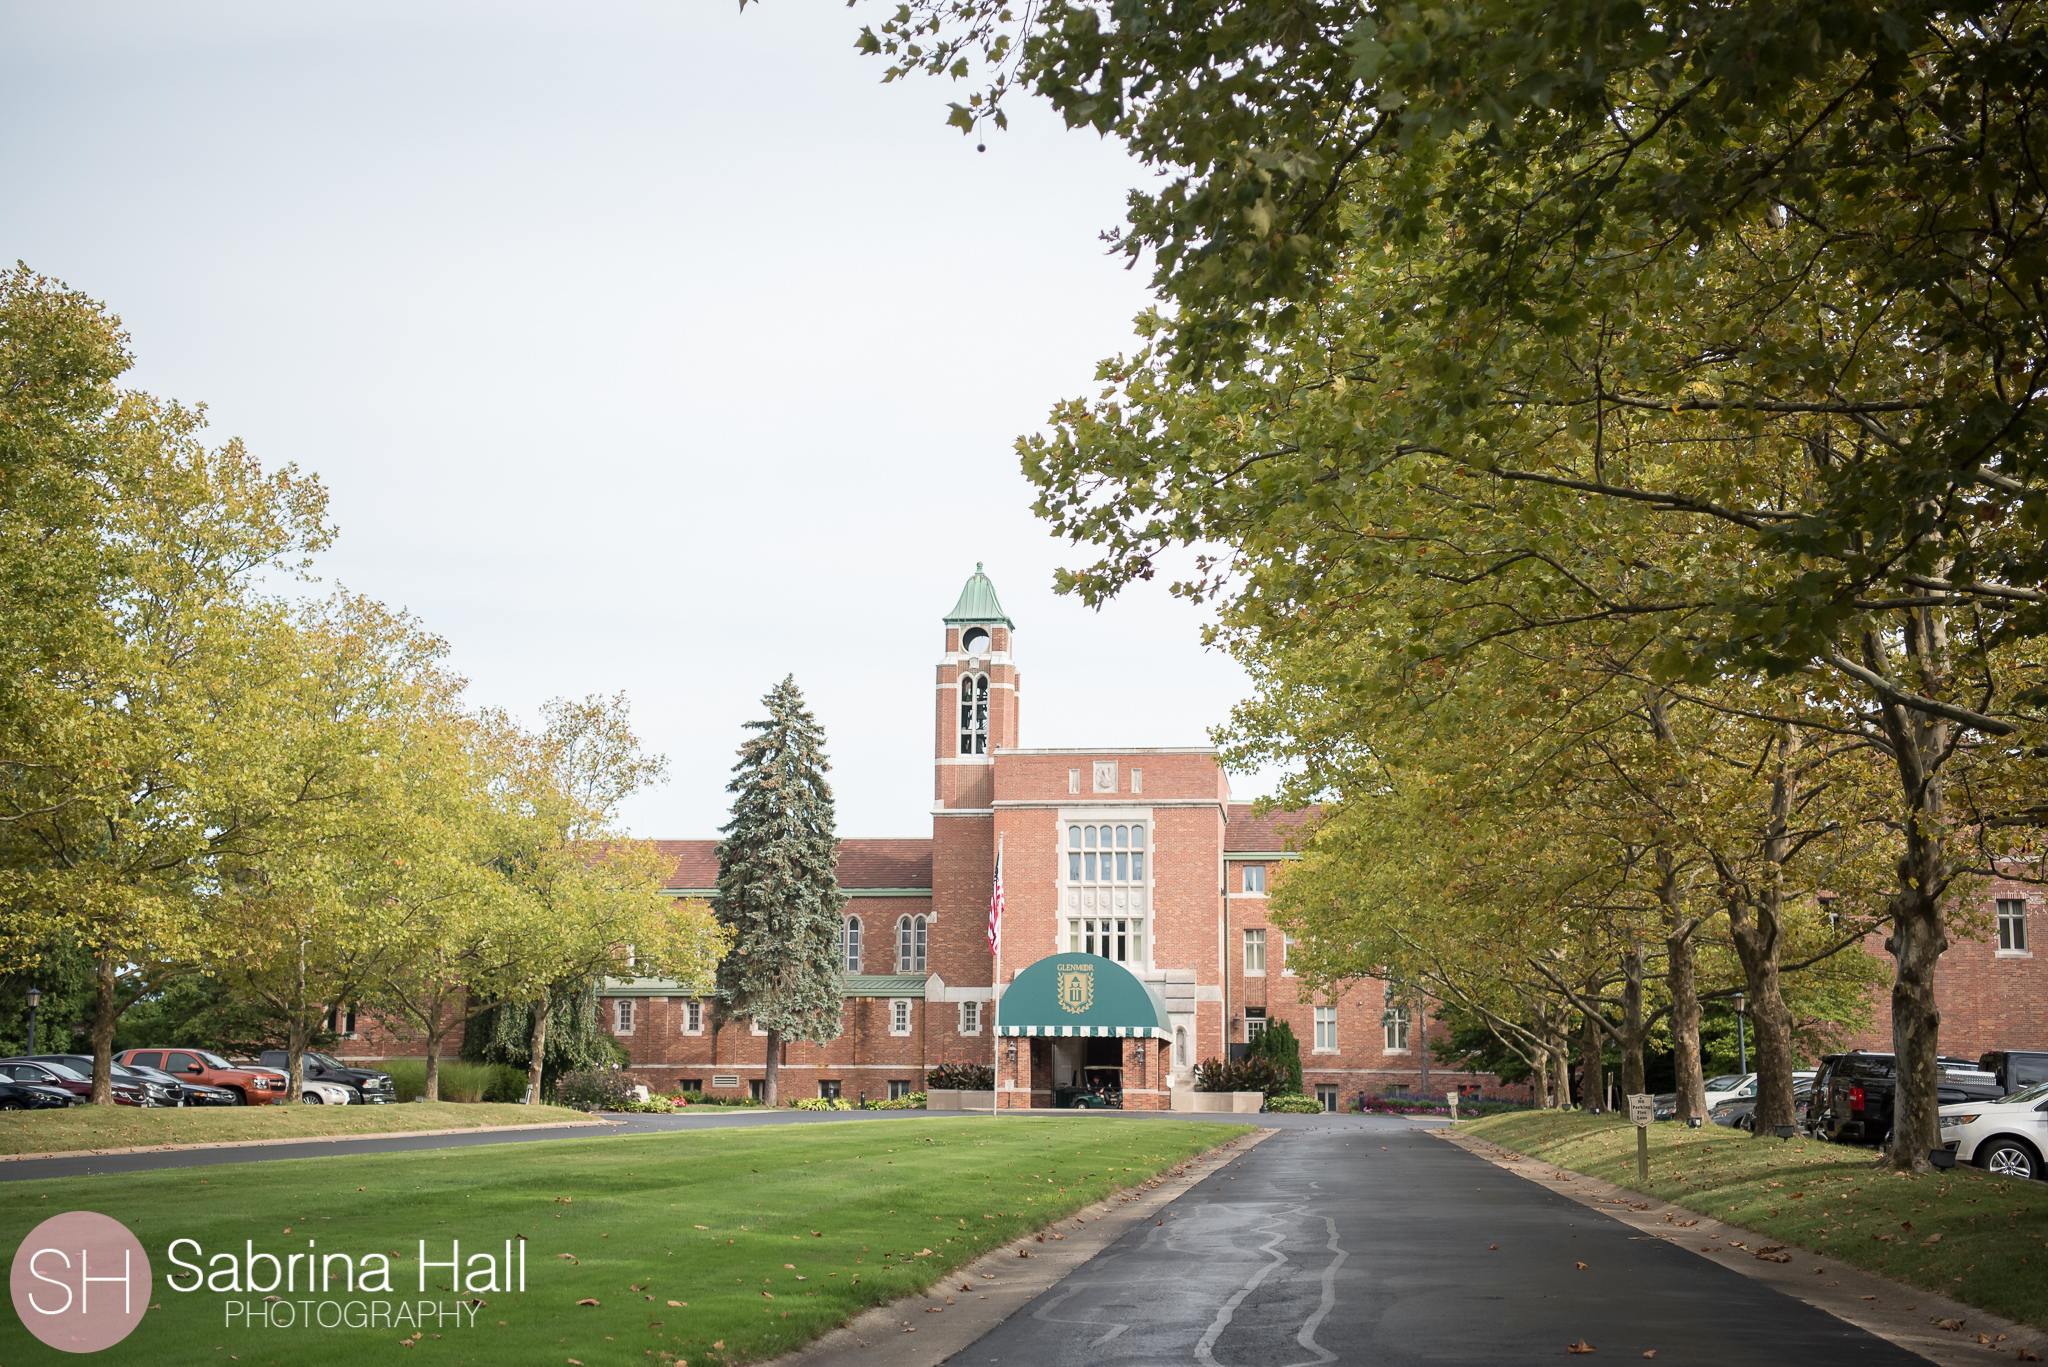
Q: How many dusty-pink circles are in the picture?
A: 1